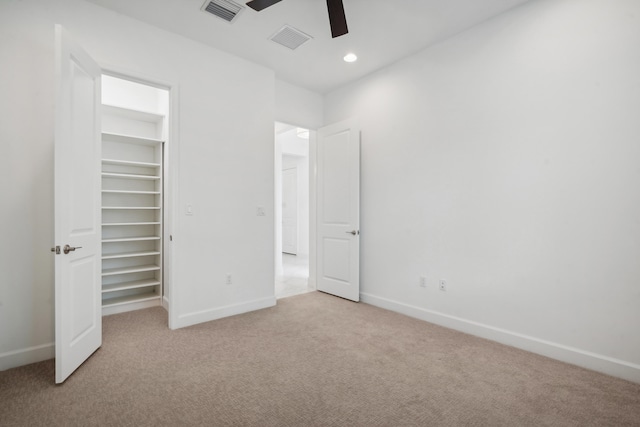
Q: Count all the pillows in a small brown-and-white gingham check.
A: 0